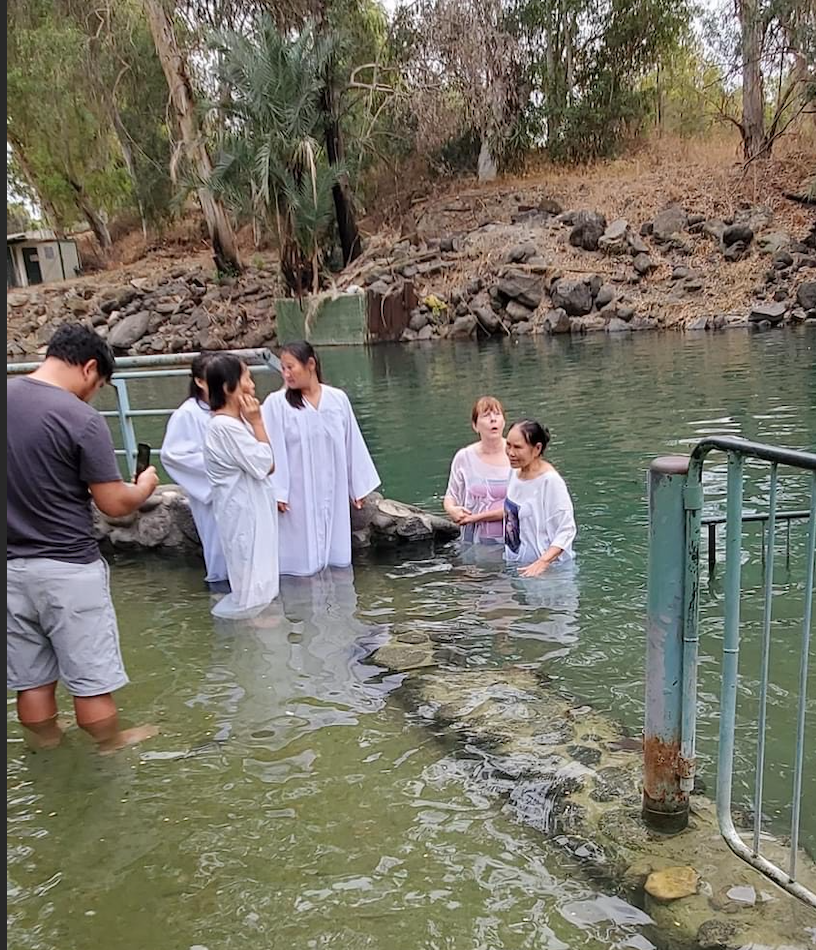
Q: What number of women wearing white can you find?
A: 5